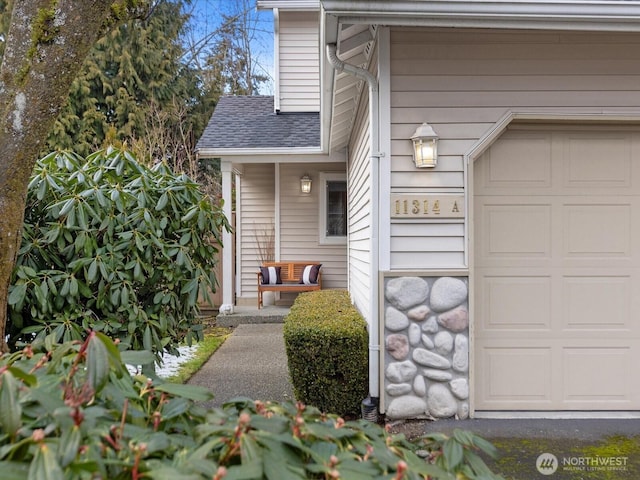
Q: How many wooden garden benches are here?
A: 1